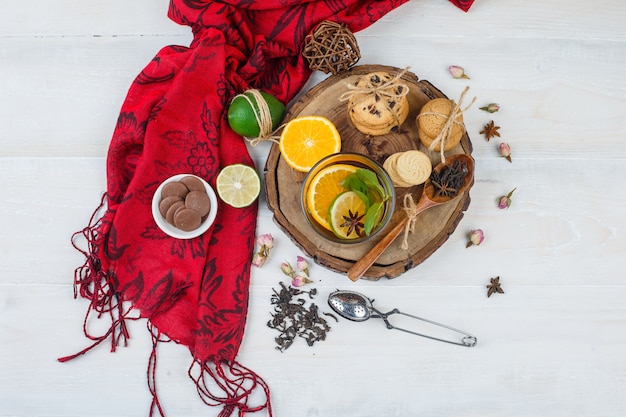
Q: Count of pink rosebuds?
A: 10